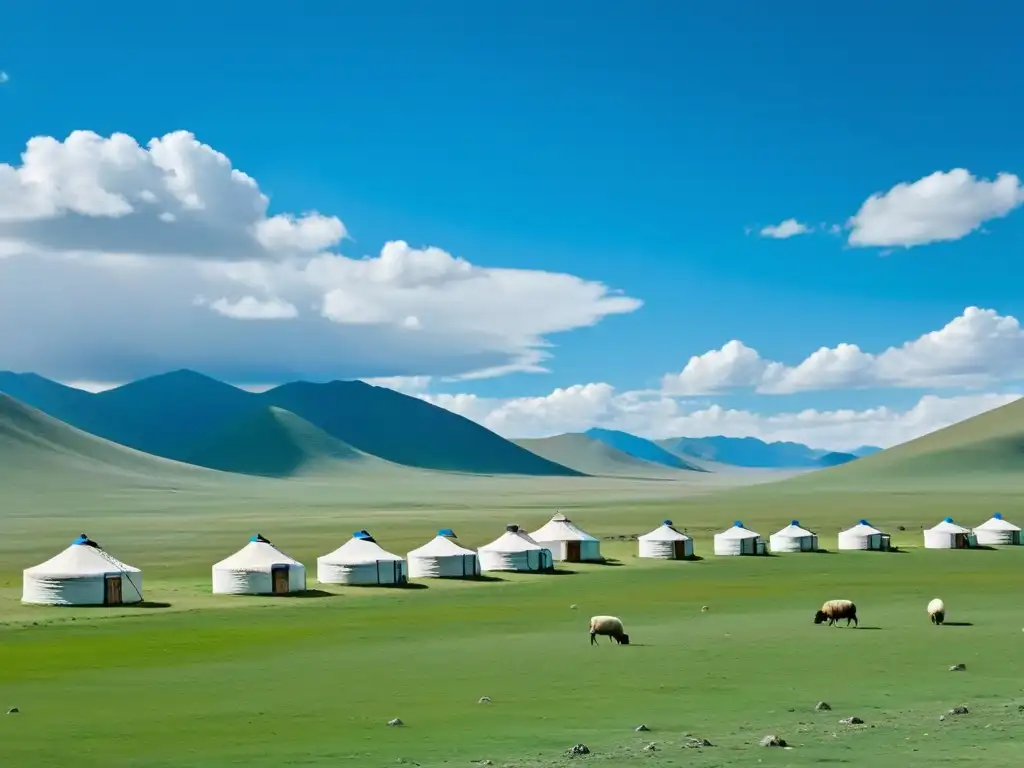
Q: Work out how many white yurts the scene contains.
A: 12